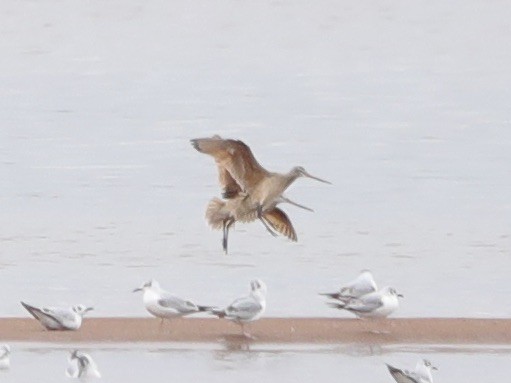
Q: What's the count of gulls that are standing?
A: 4